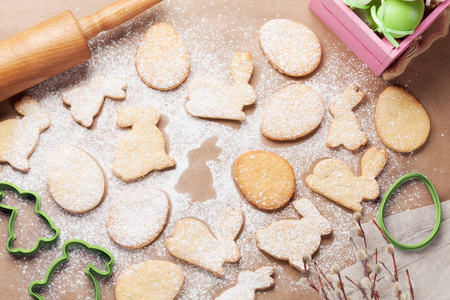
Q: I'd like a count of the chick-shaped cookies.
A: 0